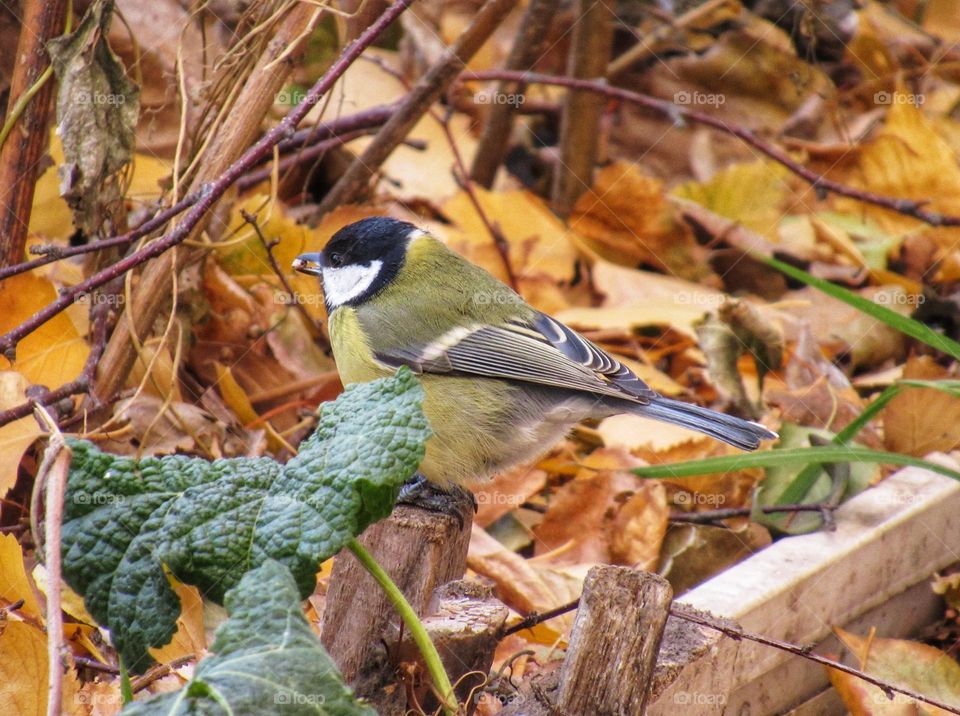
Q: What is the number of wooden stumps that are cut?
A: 3